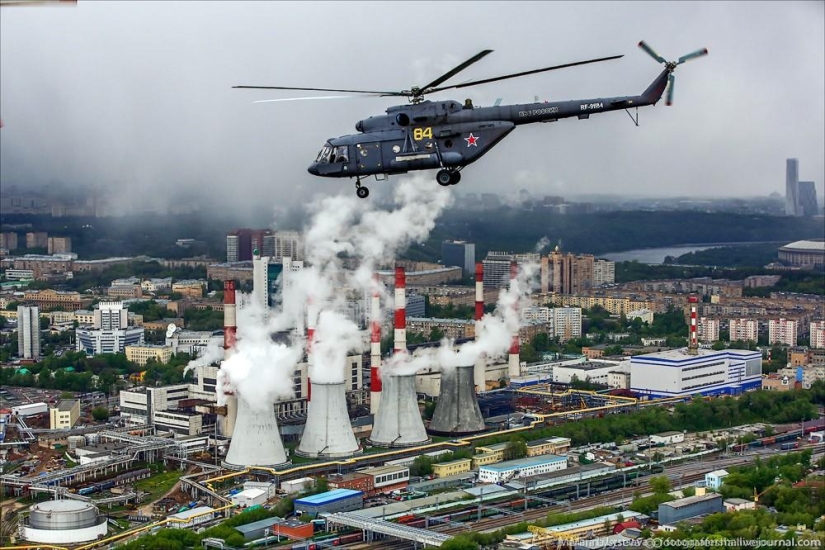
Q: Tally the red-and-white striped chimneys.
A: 7